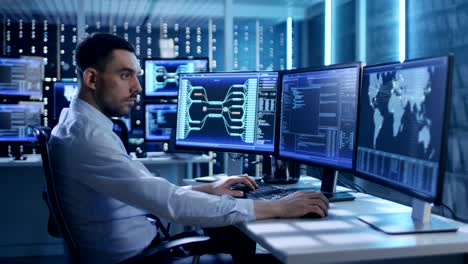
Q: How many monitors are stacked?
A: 4